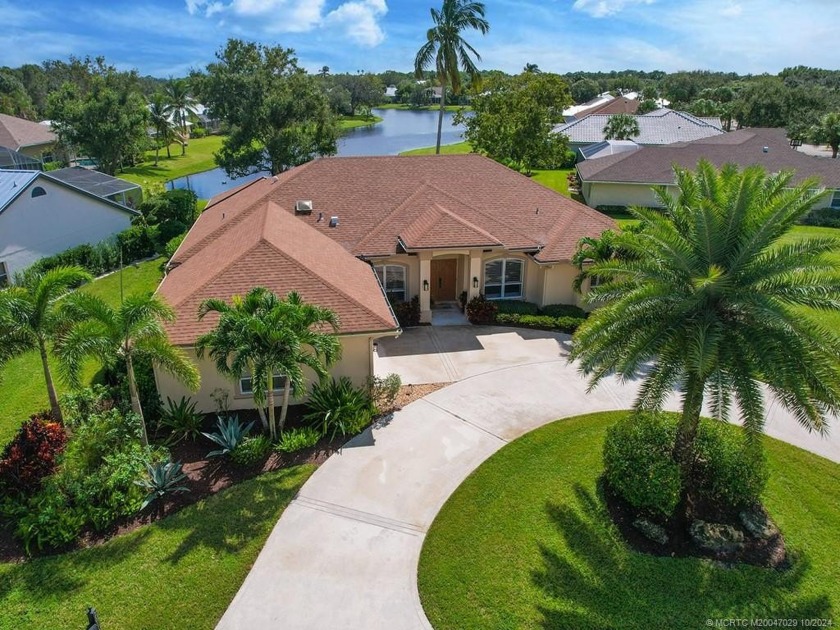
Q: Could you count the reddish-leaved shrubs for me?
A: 3